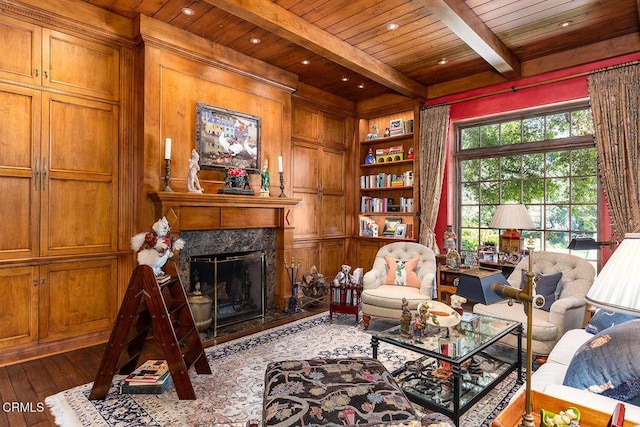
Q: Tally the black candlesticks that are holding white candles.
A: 2